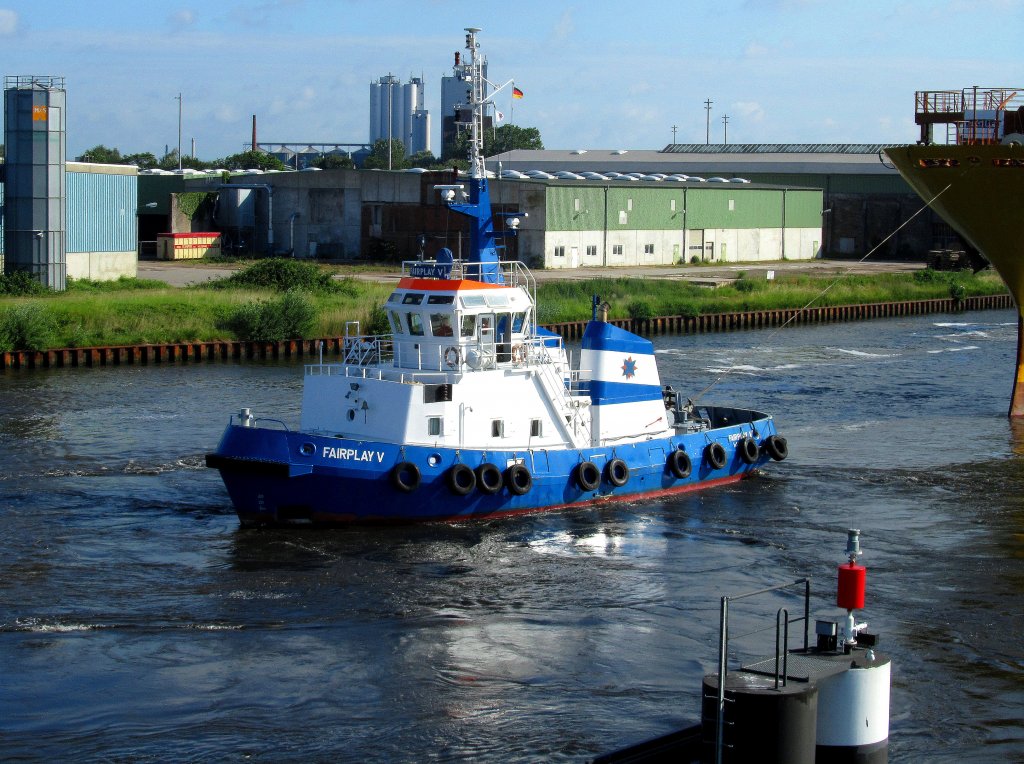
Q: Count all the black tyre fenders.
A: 10